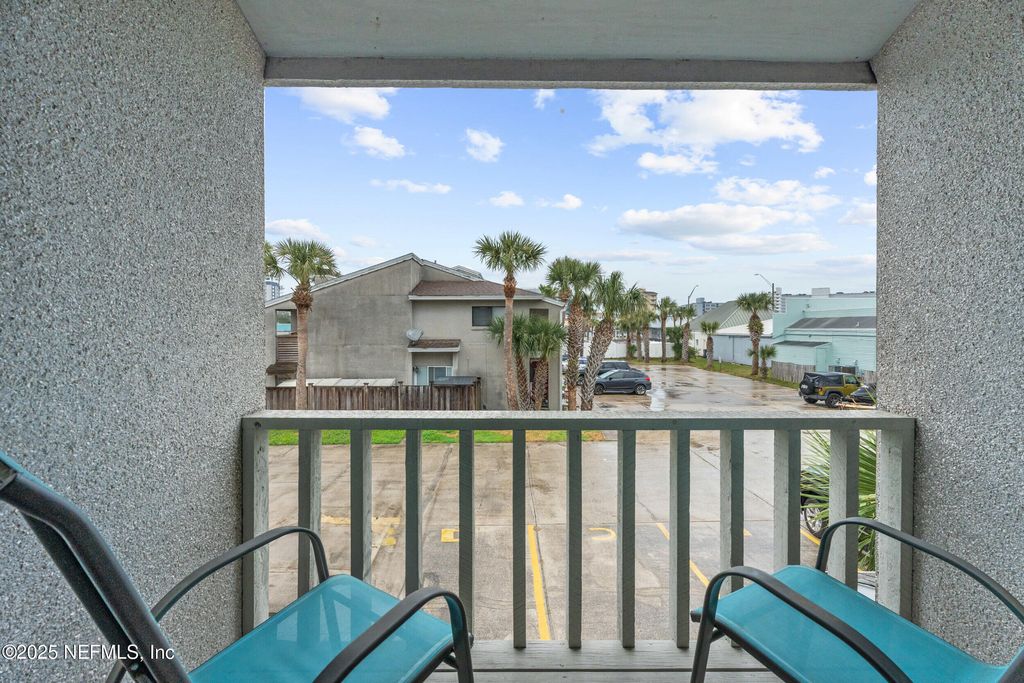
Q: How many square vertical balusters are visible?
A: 13